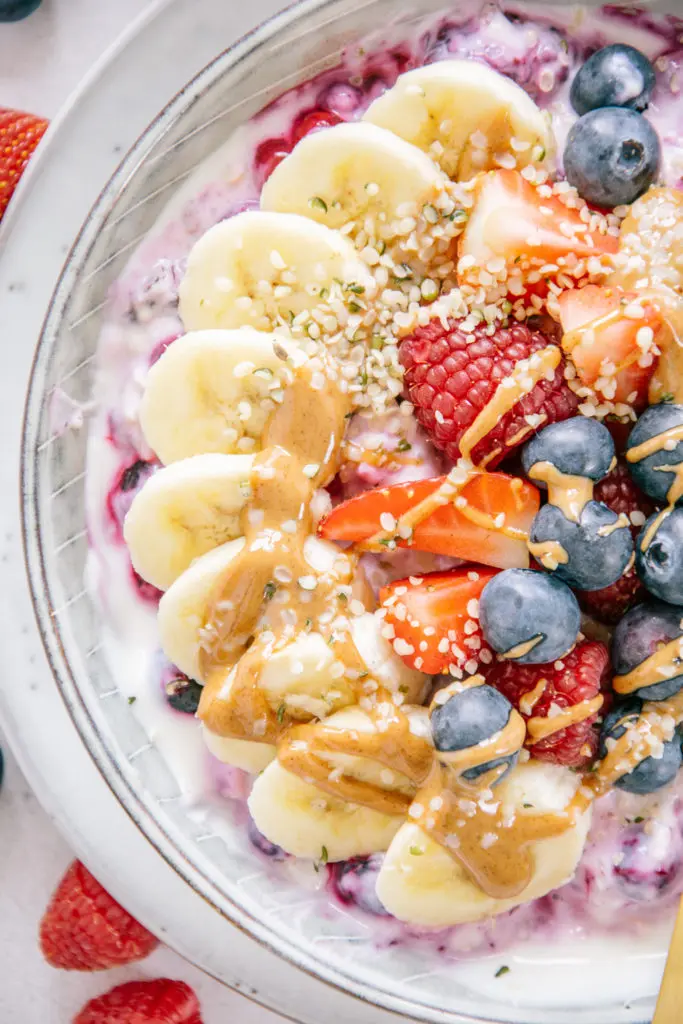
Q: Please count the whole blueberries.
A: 10